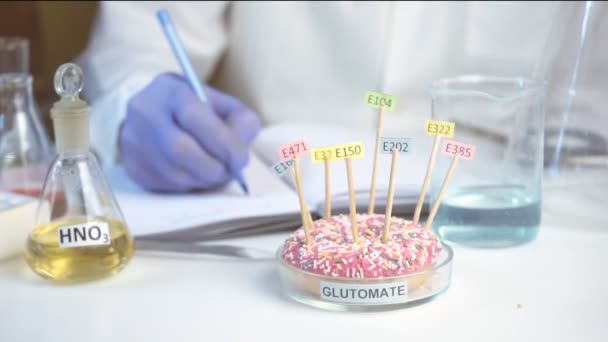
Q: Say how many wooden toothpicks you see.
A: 8